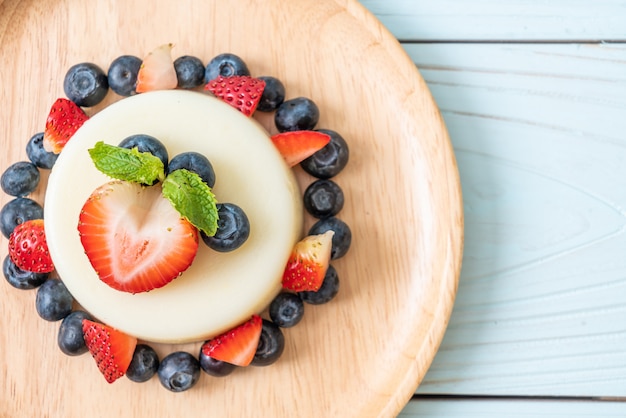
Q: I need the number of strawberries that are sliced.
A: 9